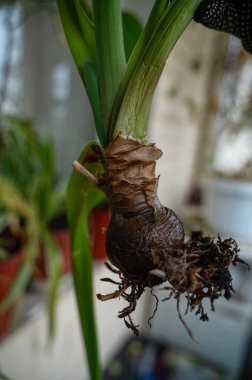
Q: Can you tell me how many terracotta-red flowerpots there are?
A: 3